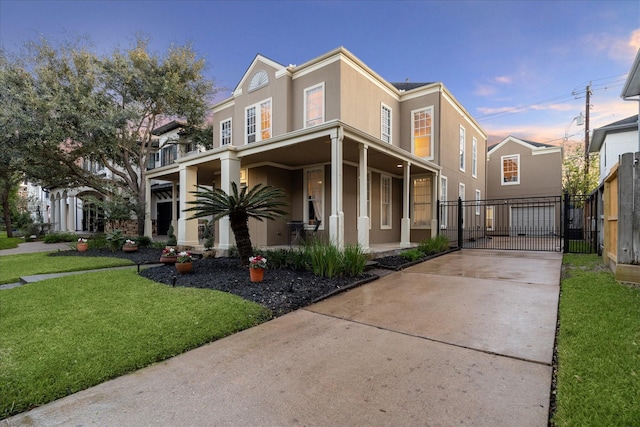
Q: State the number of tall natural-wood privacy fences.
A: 1